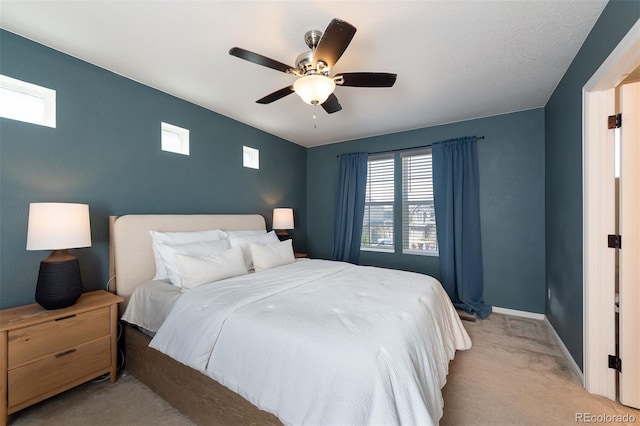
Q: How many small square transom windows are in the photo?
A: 3